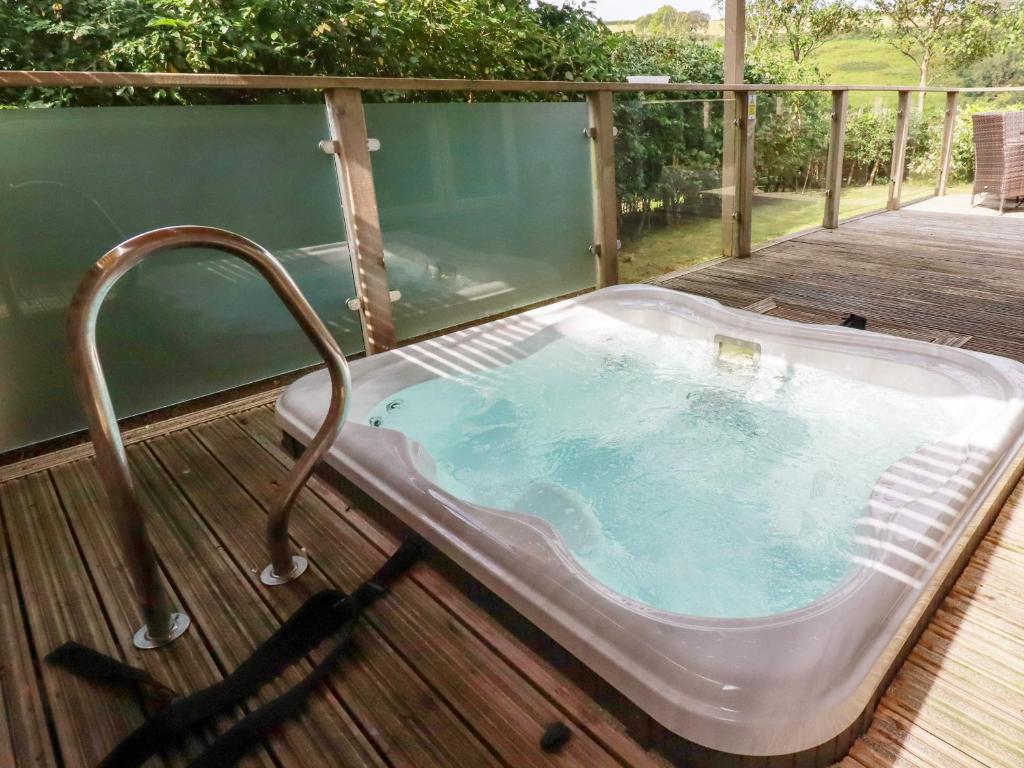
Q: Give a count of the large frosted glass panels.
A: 2